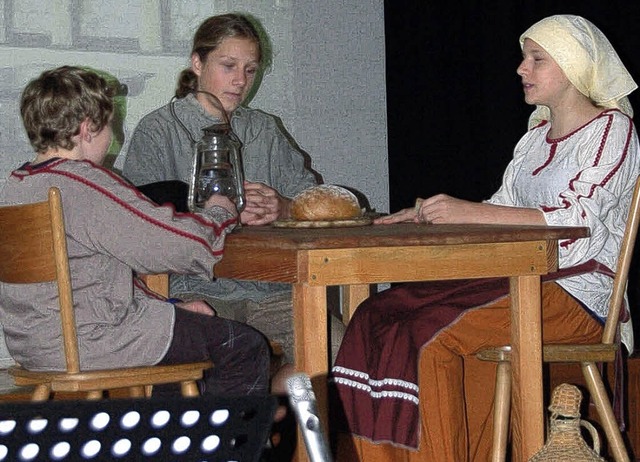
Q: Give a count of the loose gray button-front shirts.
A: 1